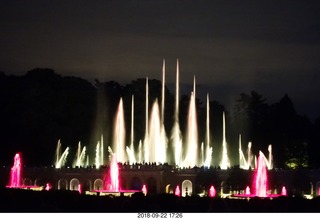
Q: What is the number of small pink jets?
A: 7